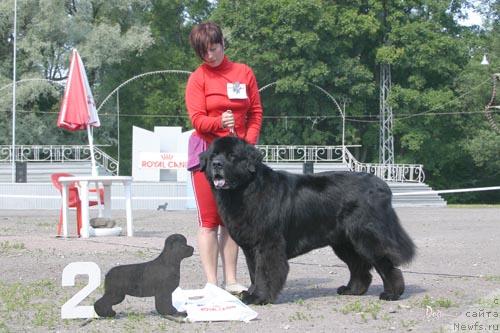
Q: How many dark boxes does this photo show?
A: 2